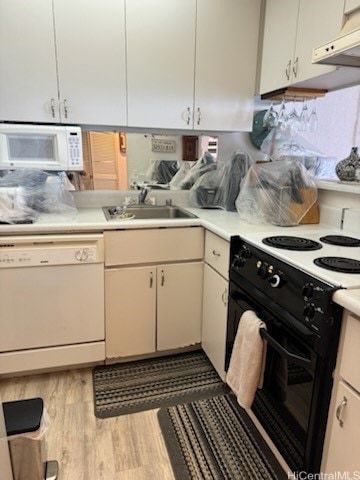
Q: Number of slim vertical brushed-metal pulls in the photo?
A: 10